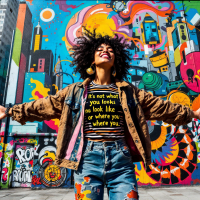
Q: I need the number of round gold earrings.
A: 2